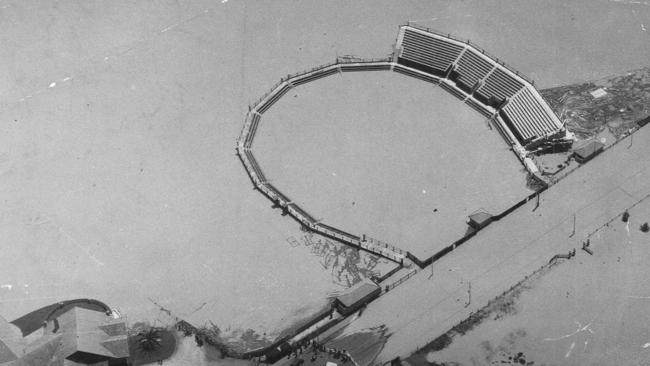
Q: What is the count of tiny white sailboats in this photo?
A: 0